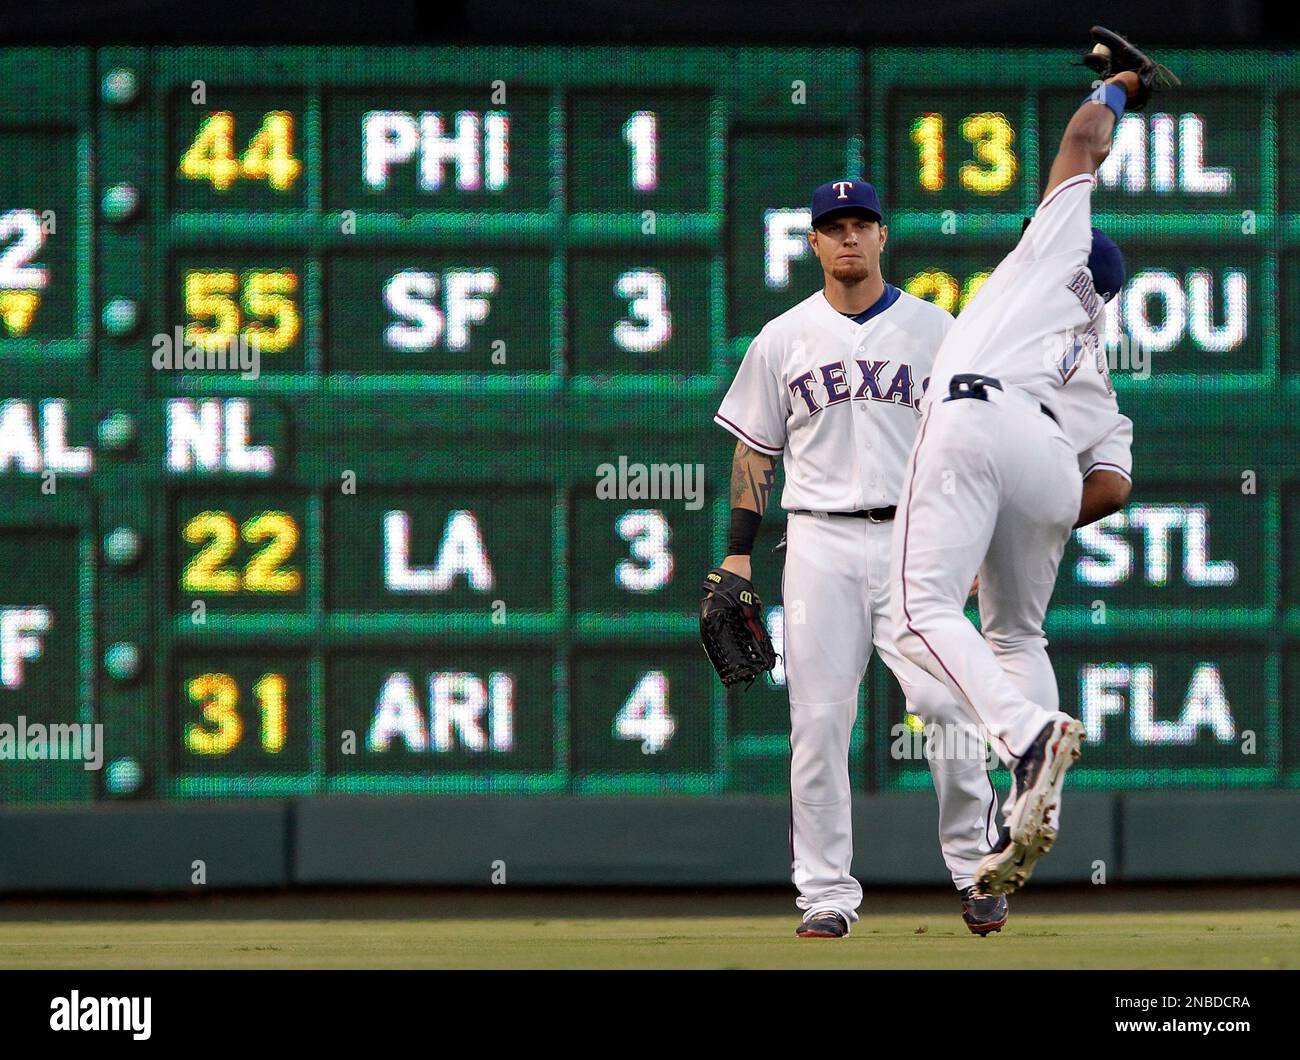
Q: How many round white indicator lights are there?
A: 7